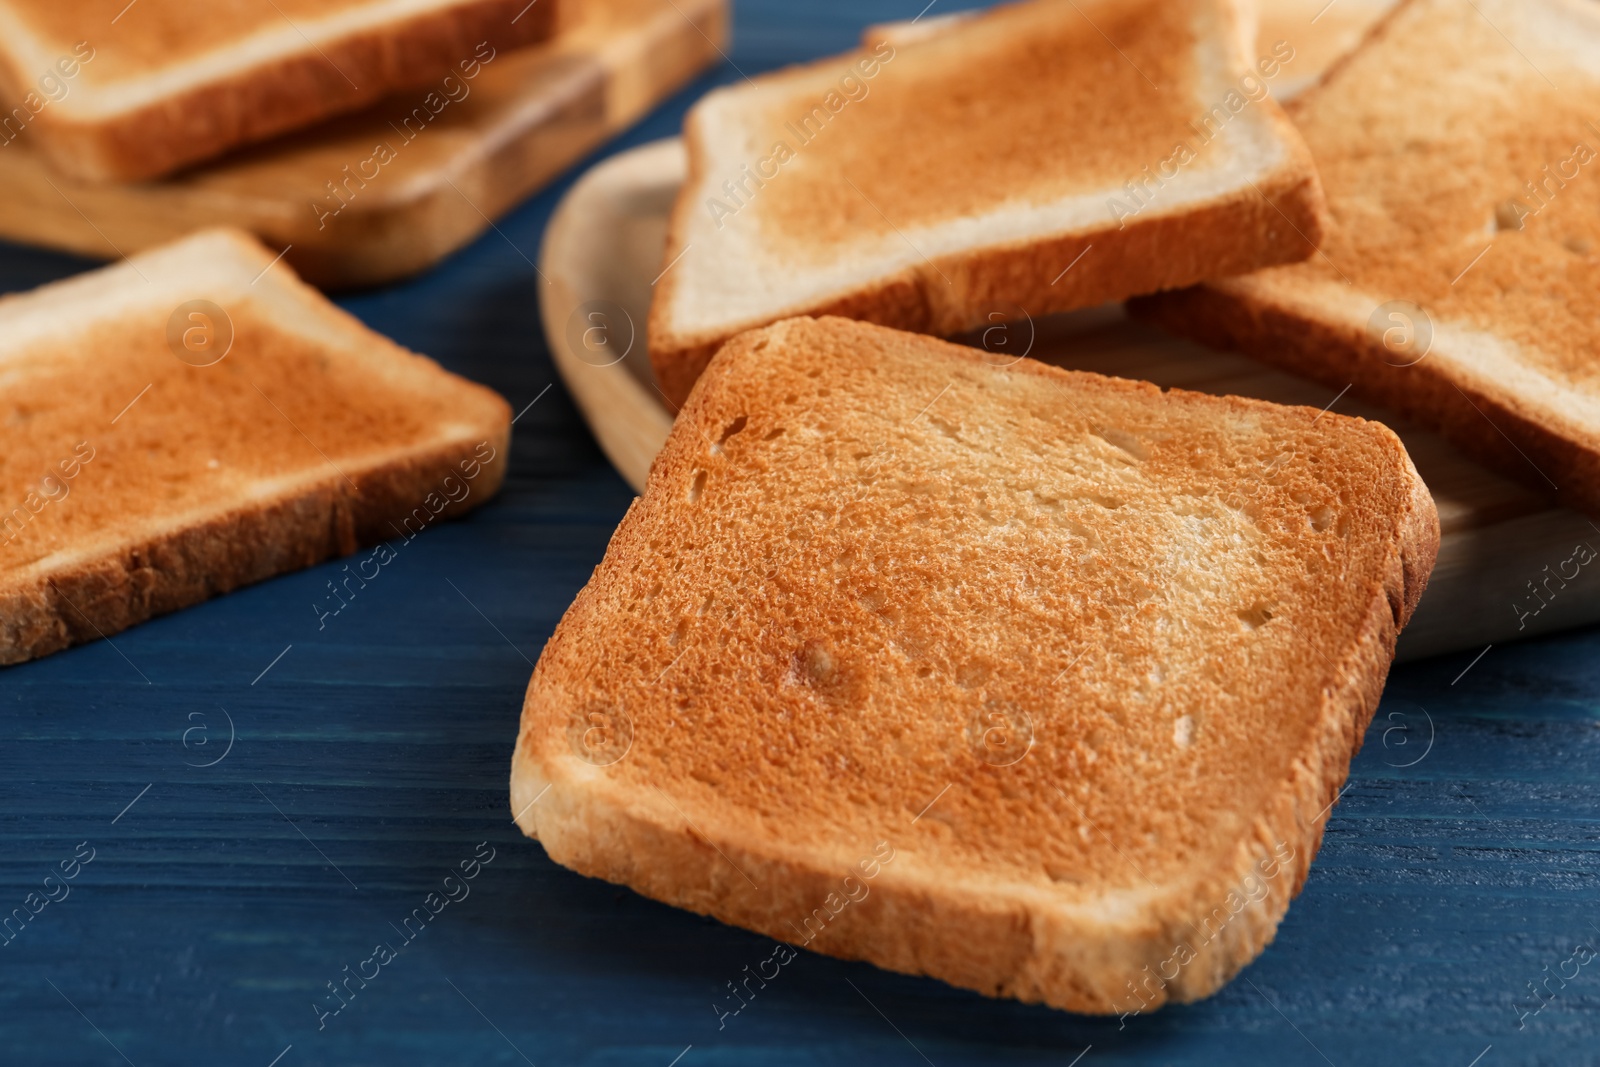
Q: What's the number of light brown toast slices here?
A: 6